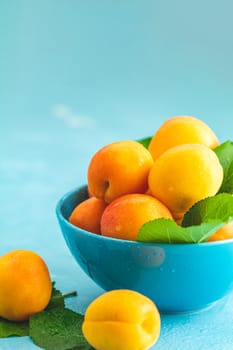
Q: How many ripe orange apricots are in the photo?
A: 8